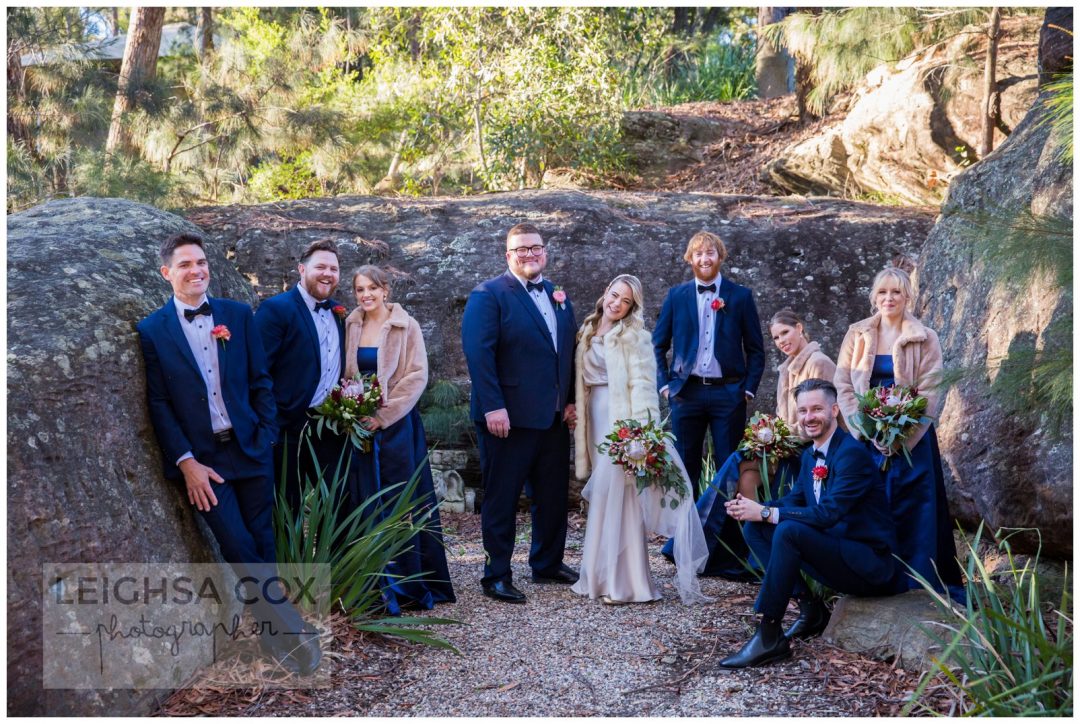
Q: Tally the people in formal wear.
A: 9